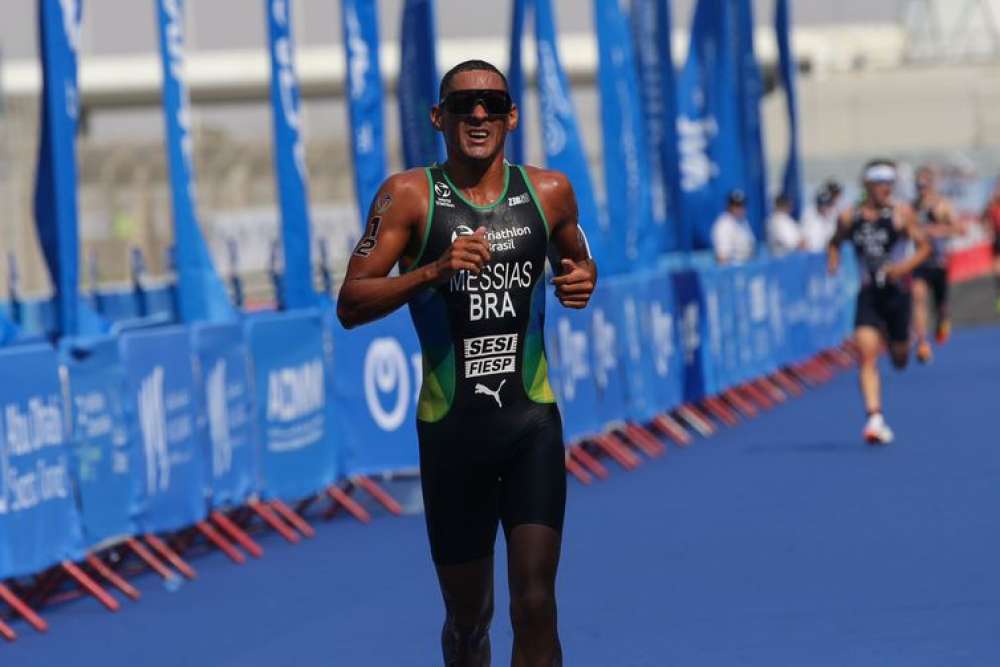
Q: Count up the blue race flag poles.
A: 12